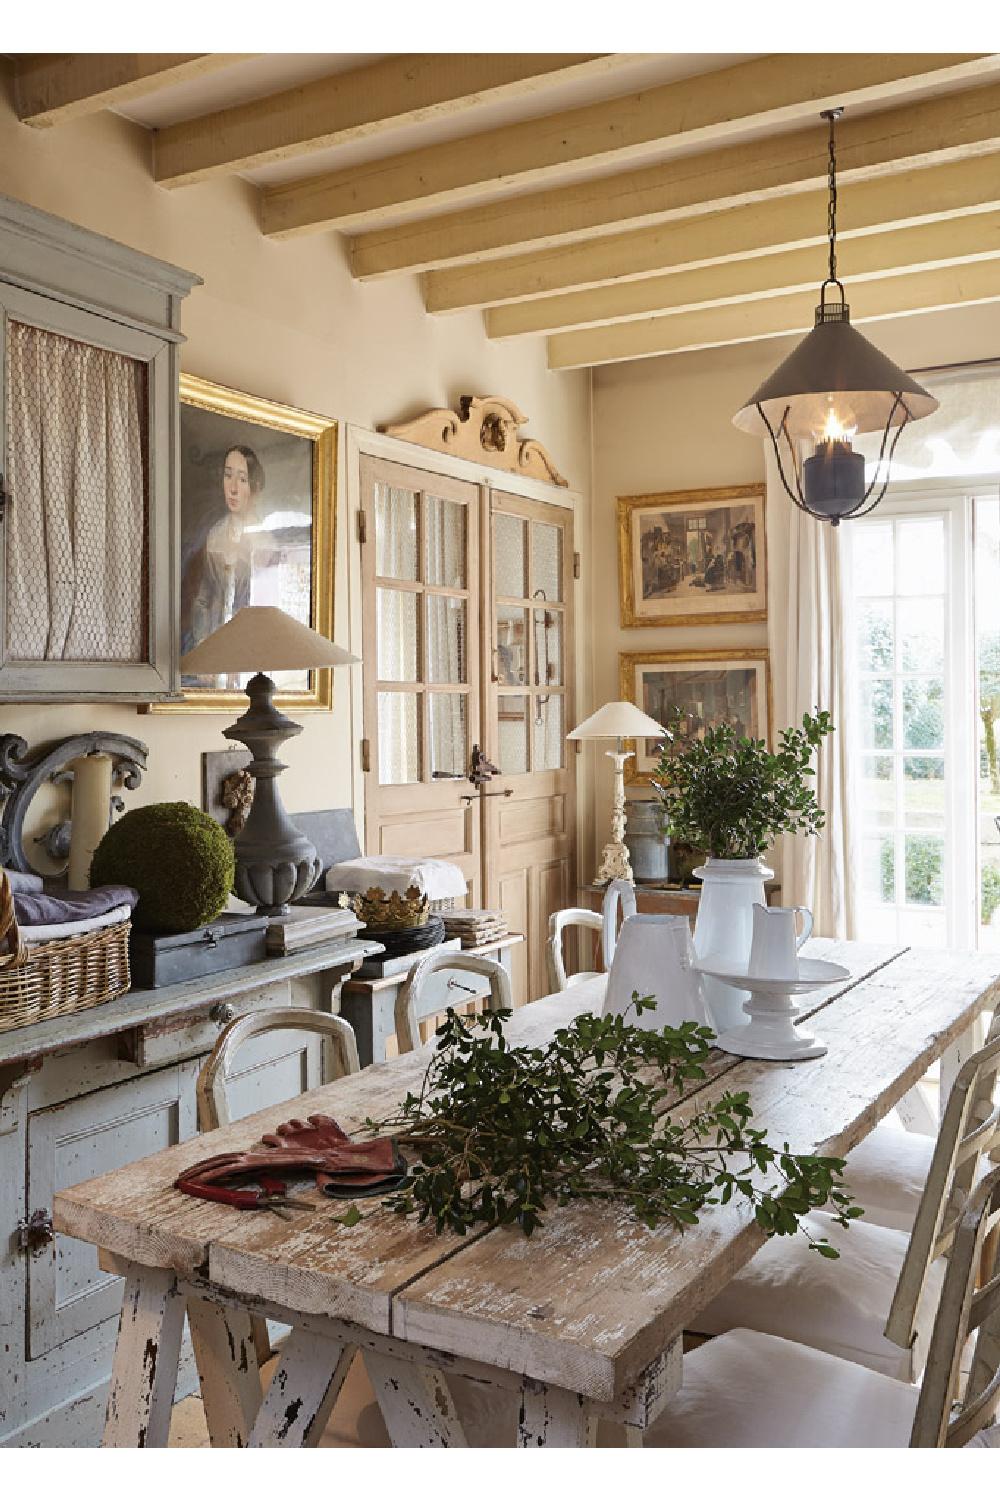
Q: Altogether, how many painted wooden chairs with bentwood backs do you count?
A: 3